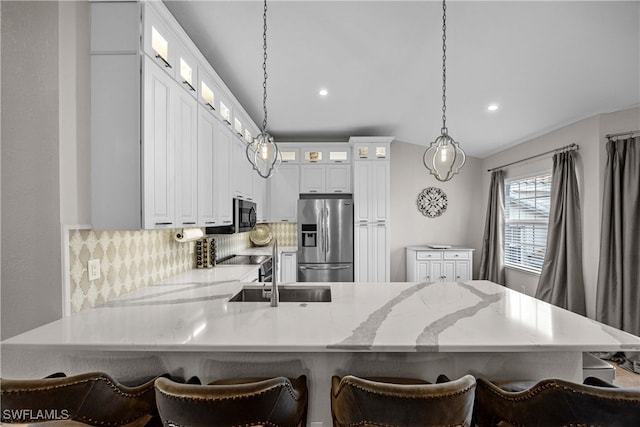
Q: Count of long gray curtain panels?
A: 3